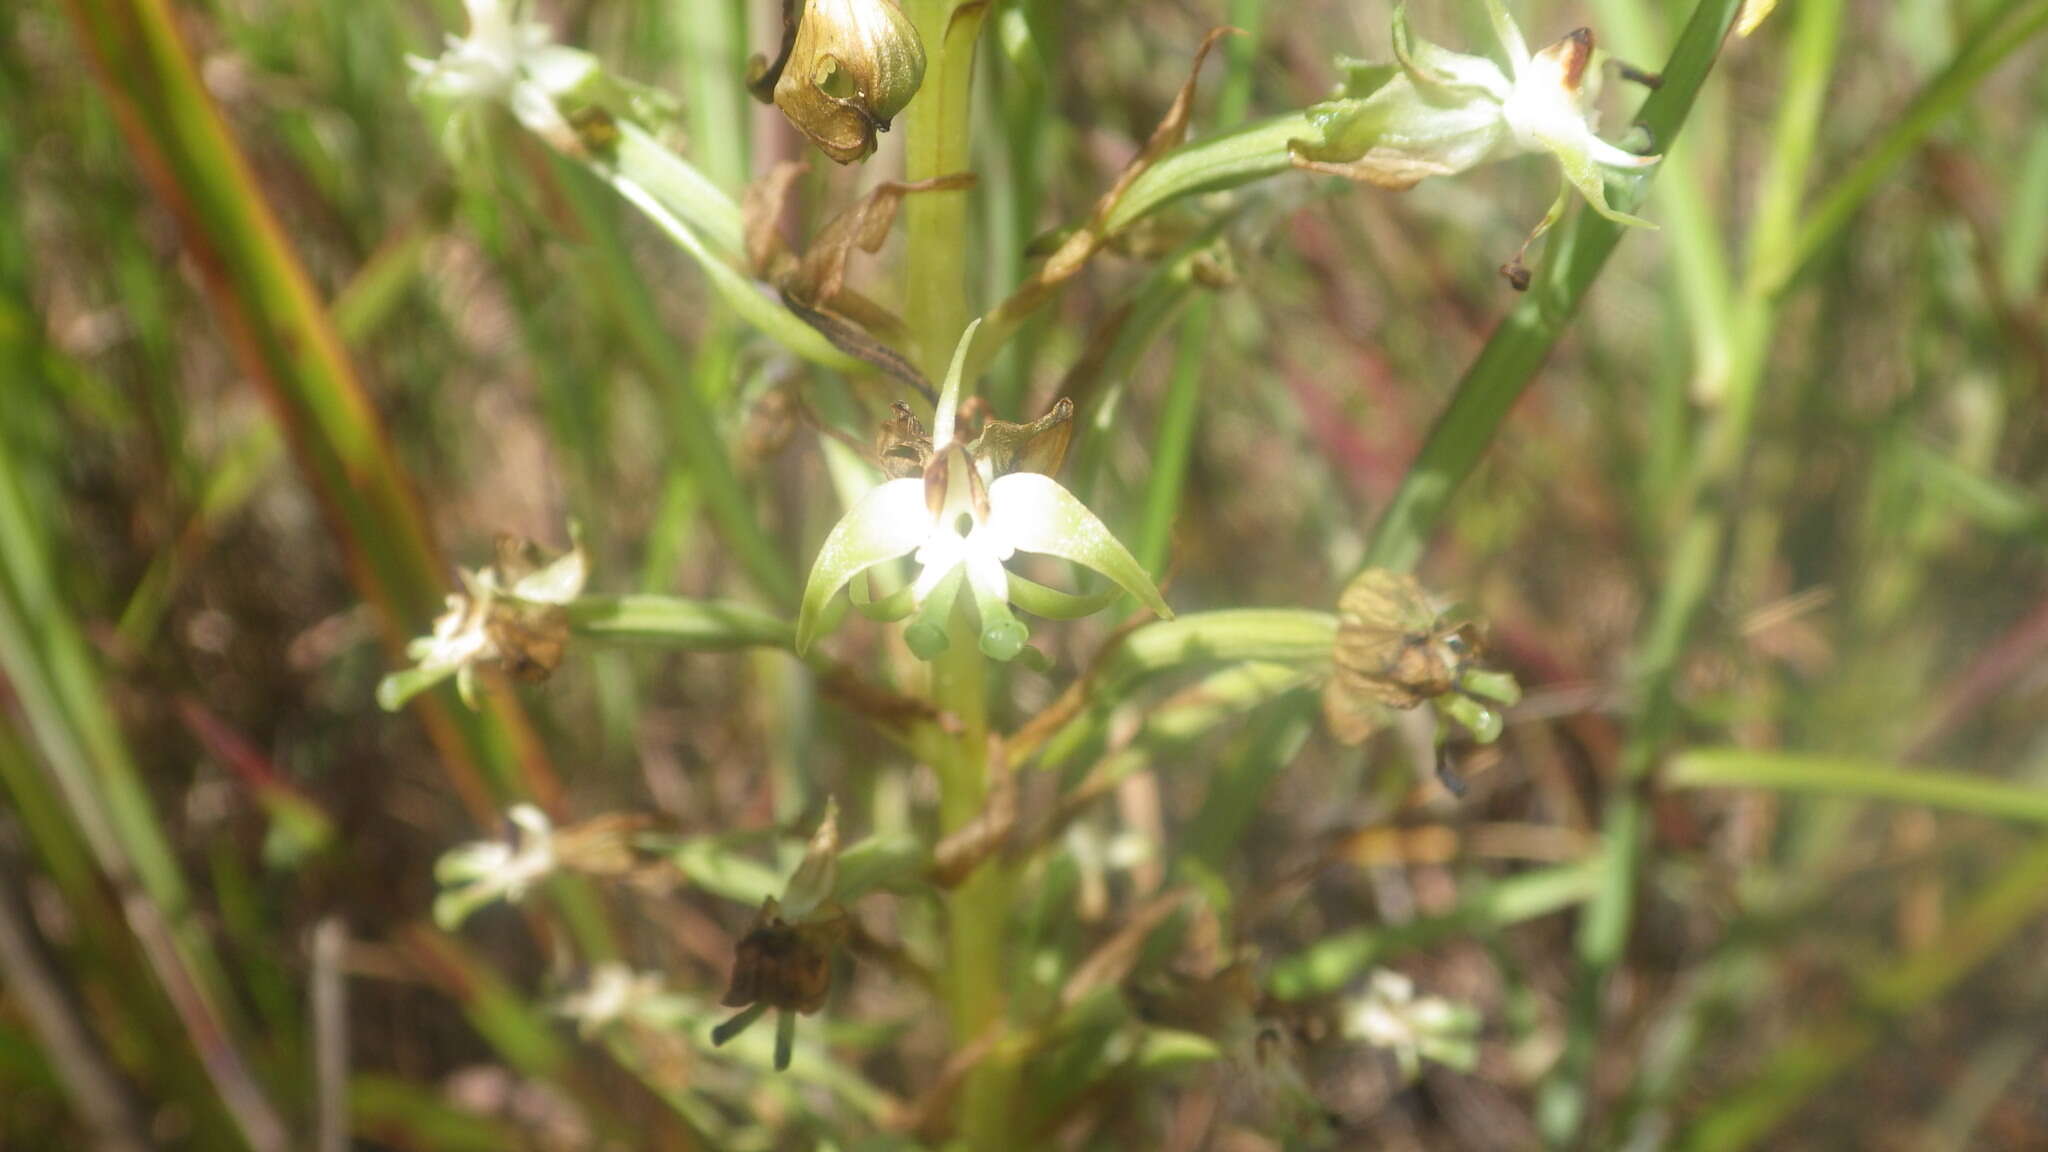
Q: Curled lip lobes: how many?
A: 2